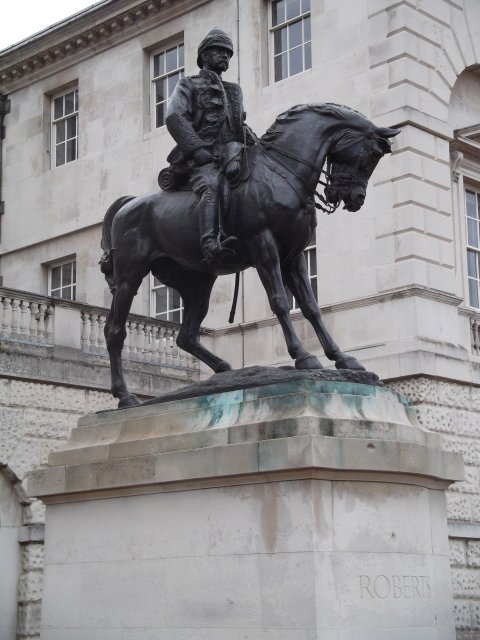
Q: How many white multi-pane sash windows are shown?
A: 7